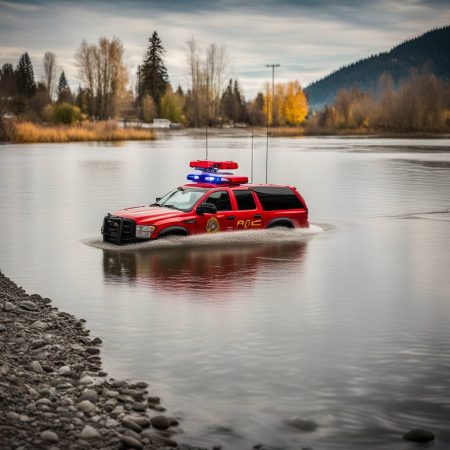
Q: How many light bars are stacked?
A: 2